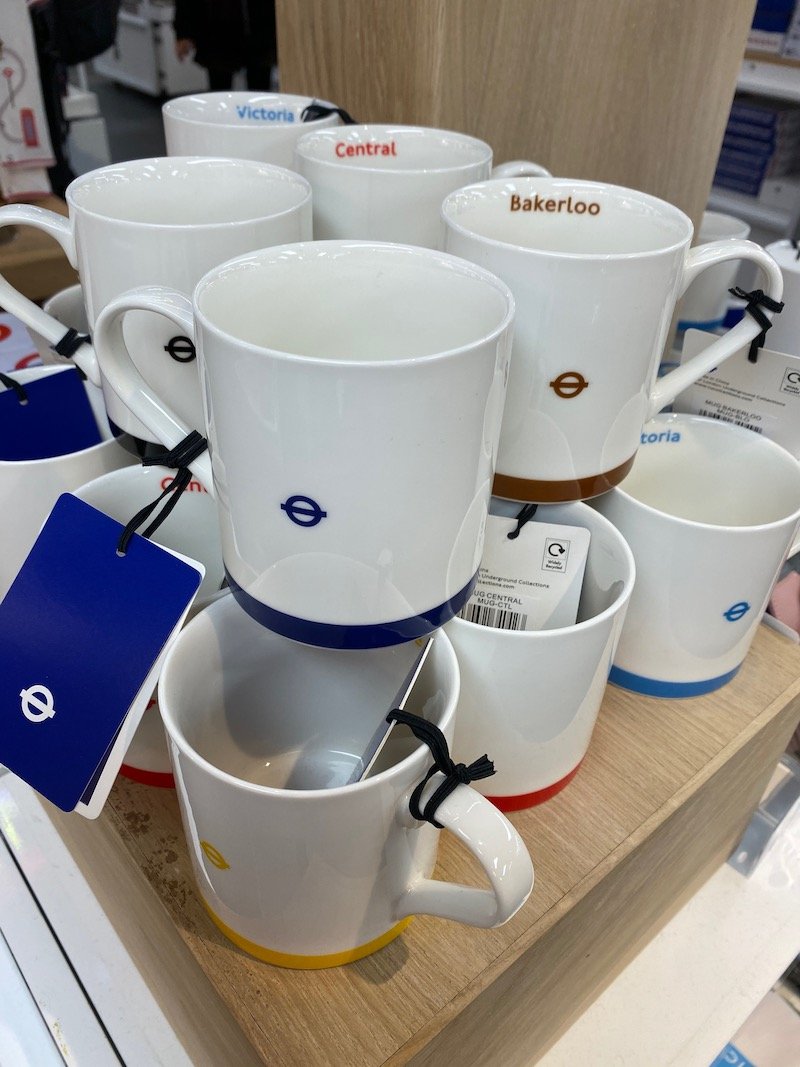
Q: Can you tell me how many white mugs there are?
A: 13